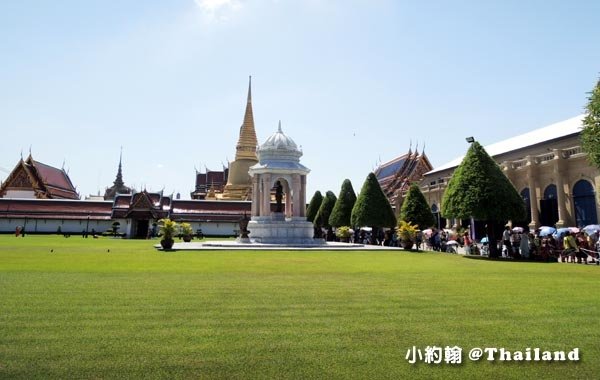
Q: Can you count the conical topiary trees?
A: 6